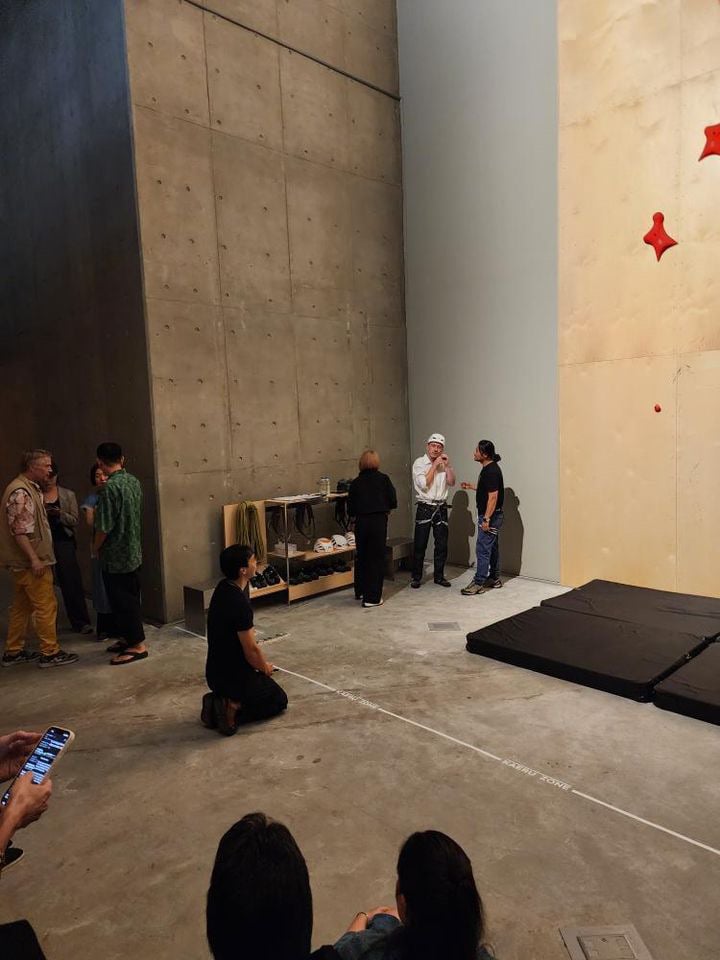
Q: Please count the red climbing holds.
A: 3